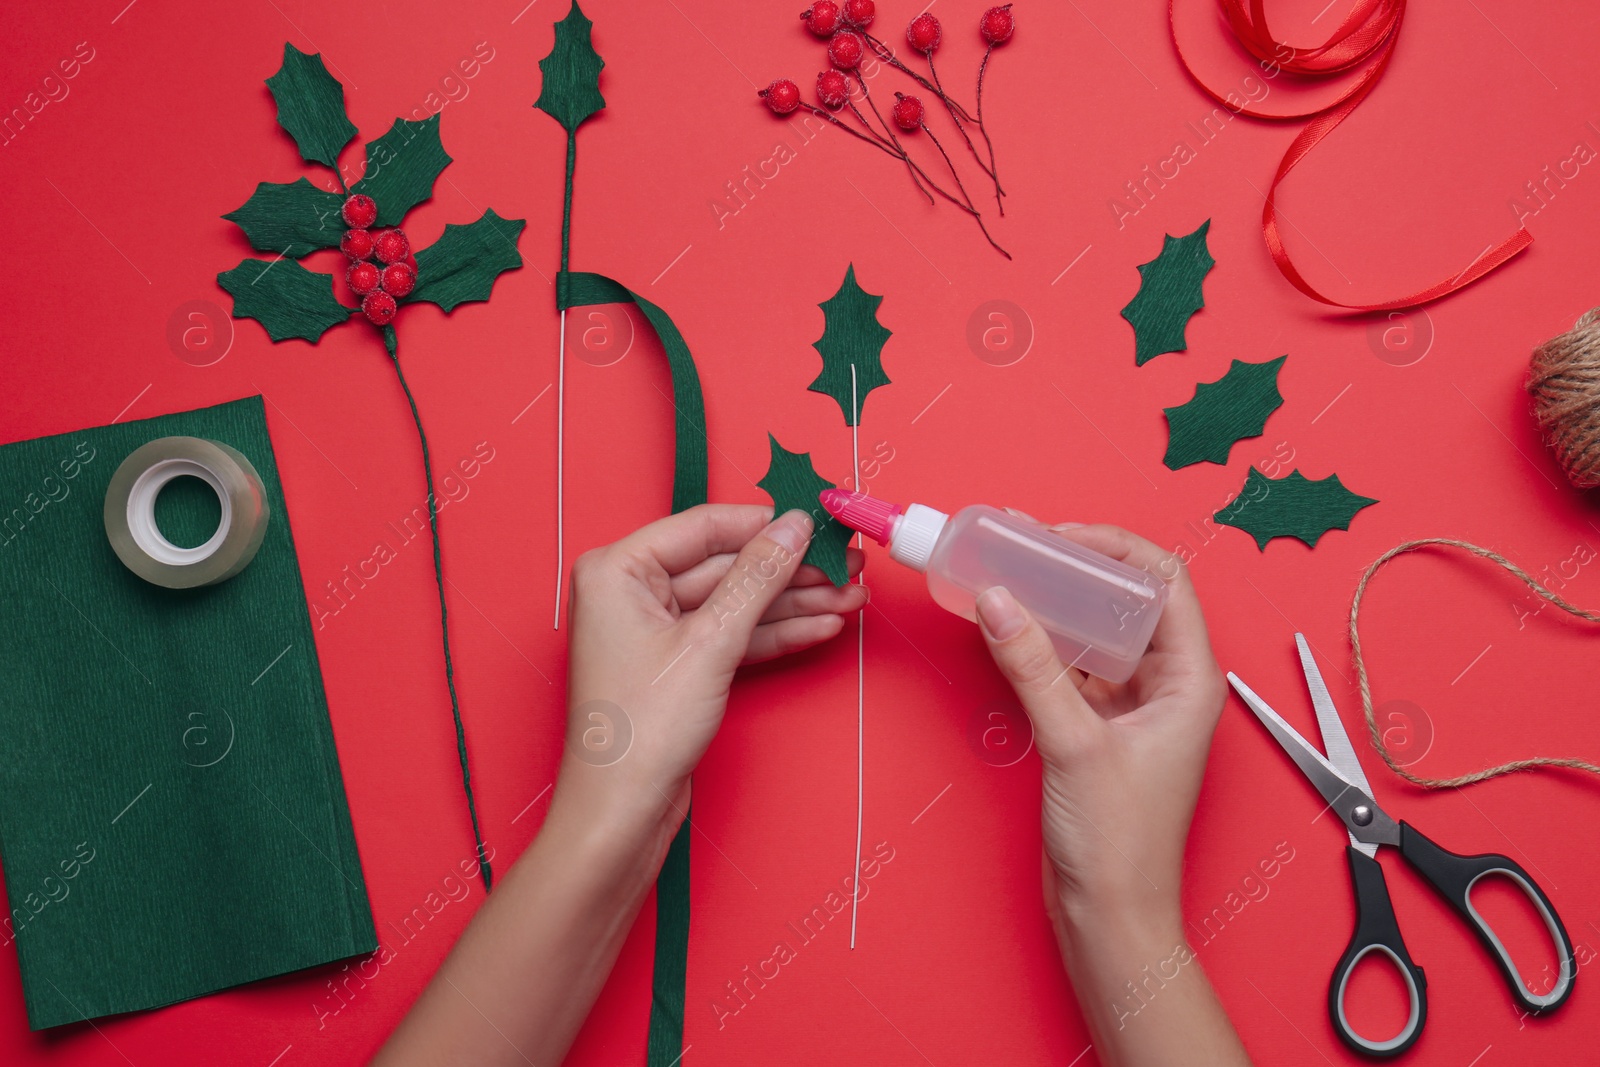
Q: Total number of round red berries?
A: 14